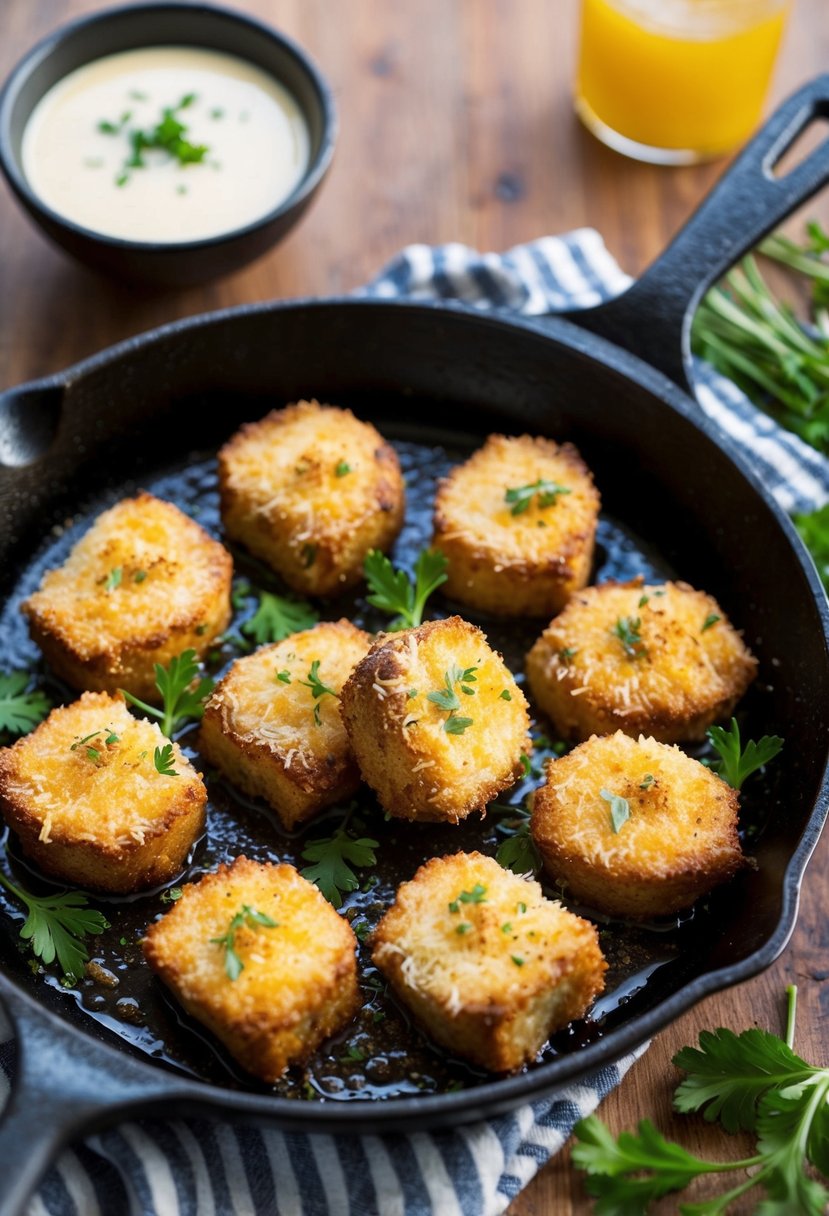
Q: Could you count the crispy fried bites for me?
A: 10